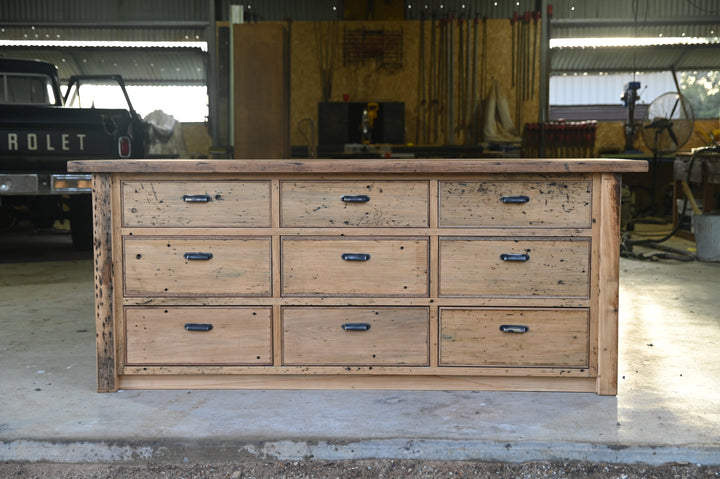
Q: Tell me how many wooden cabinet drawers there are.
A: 9